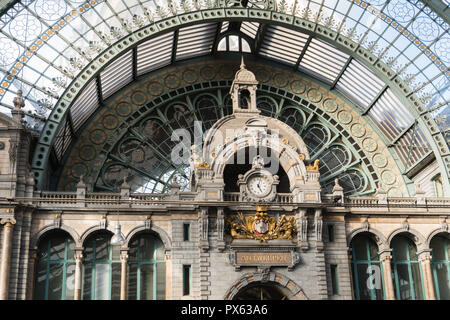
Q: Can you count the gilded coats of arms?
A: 1